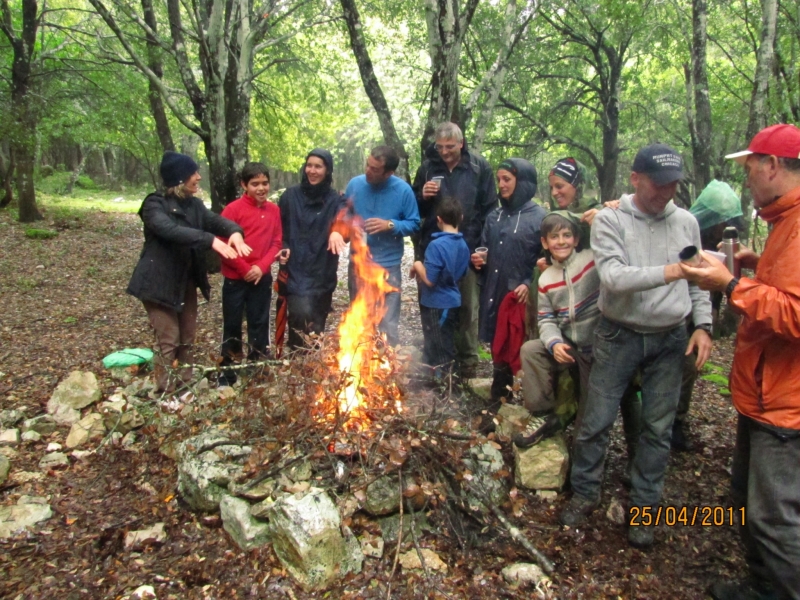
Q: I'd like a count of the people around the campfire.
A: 12